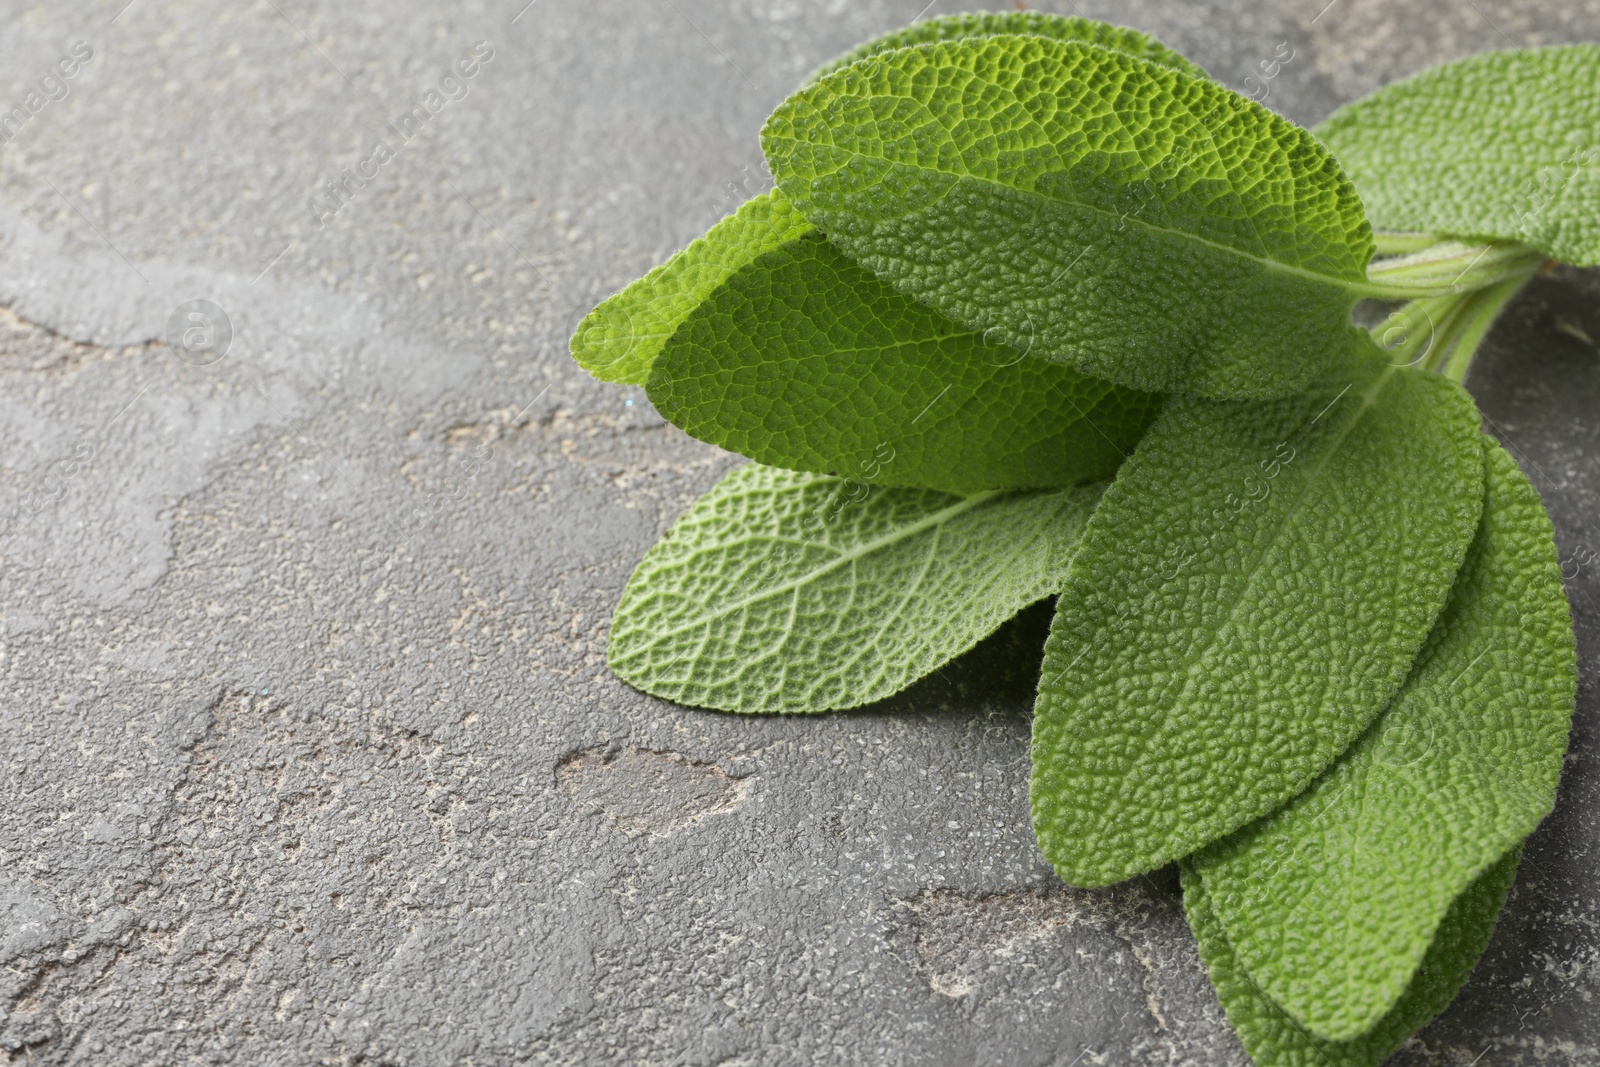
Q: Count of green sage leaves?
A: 9